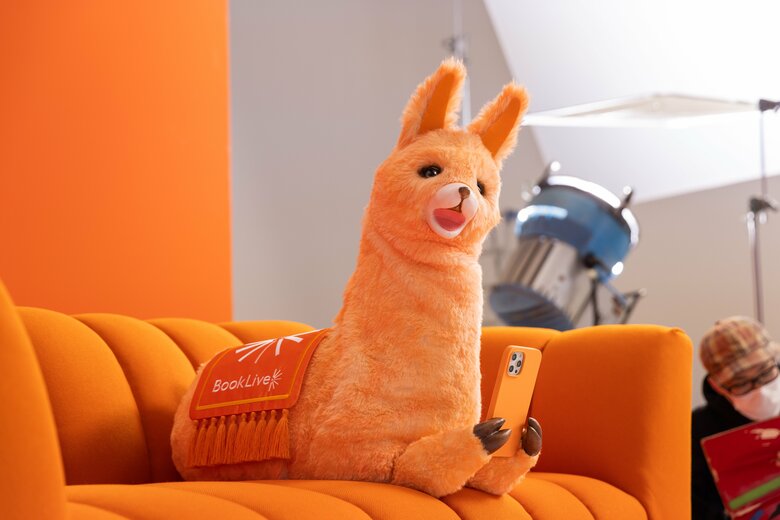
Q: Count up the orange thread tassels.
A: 10